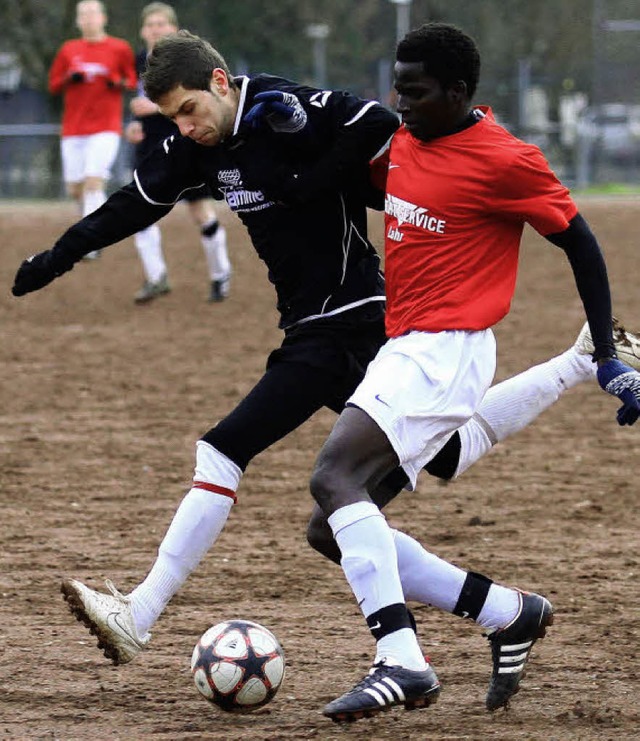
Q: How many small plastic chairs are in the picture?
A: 0